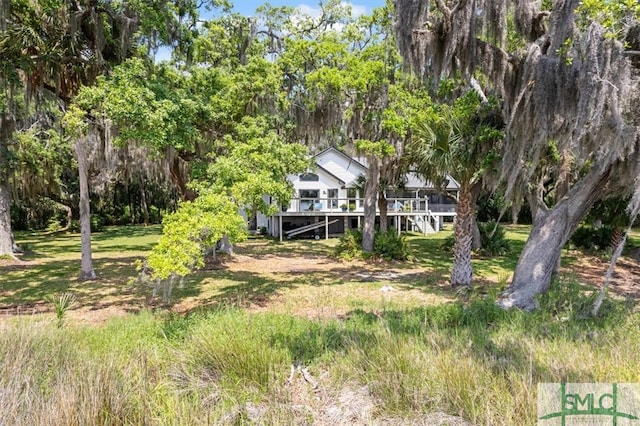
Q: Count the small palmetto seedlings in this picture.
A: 1